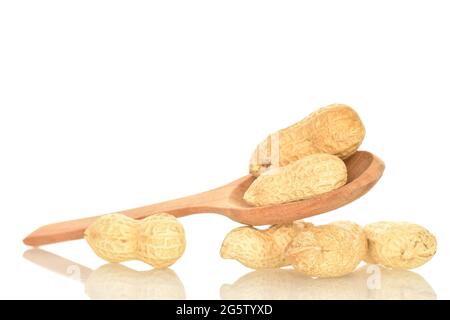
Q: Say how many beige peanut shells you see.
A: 6